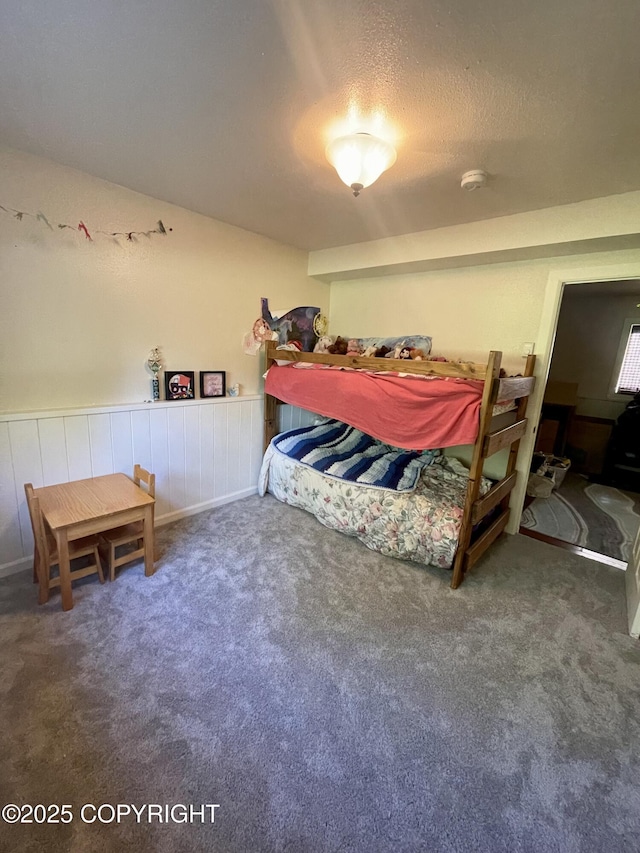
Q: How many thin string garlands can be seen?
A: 1